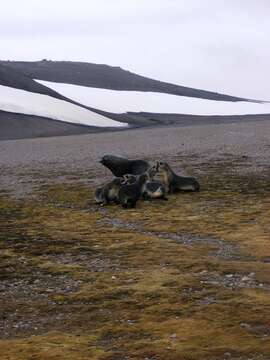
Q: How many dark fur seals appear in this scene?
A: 5